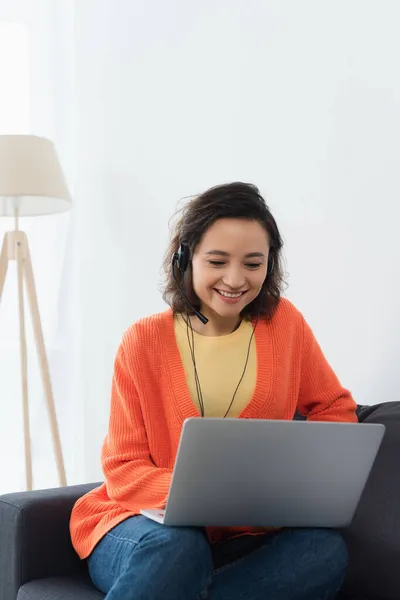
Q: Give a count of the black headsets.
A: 1